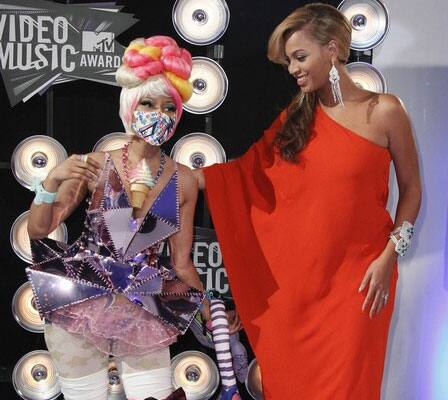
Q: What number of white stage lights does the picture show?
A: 13